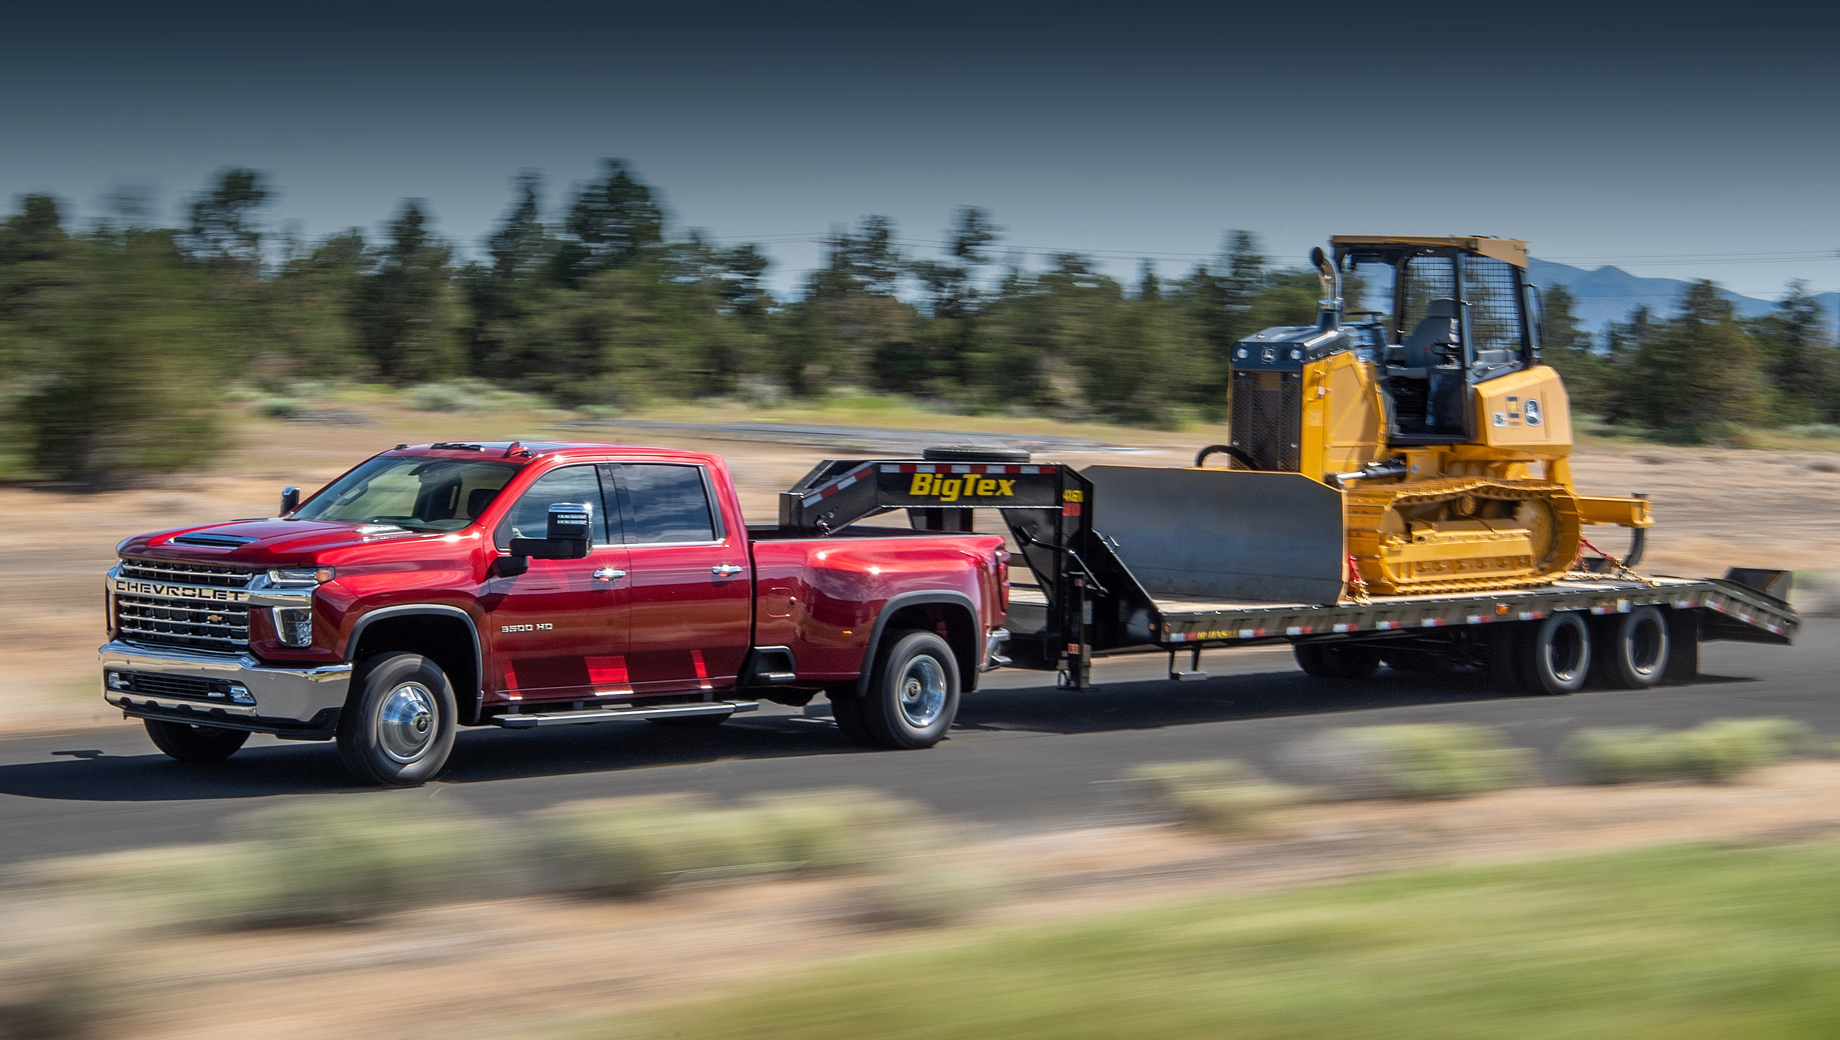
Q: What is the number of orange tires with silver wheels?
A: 0